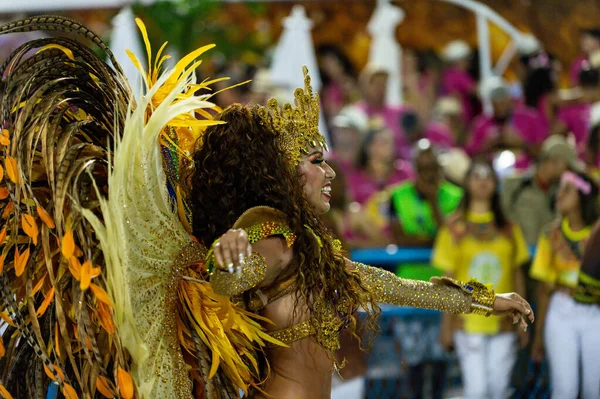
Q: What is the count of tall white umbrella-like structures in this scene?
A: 3